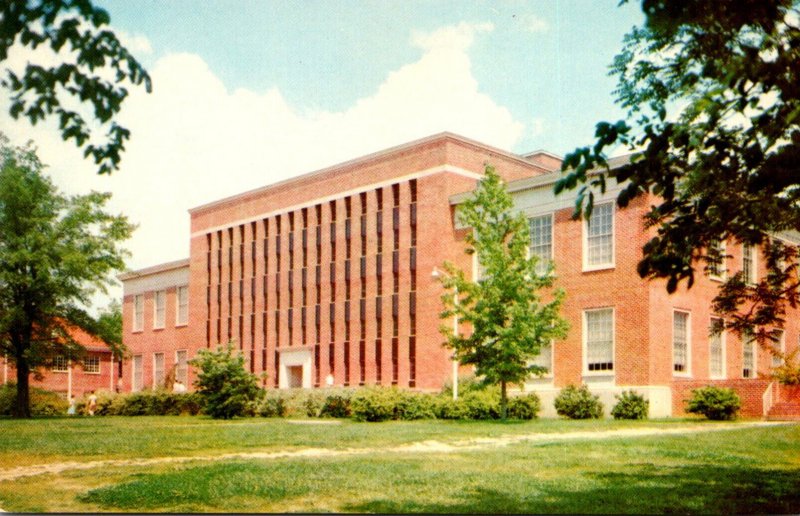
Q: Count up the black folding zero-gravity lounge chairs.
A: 0